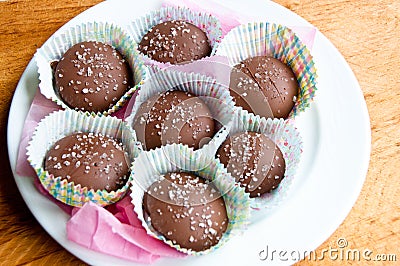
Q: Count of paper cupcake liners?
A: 7